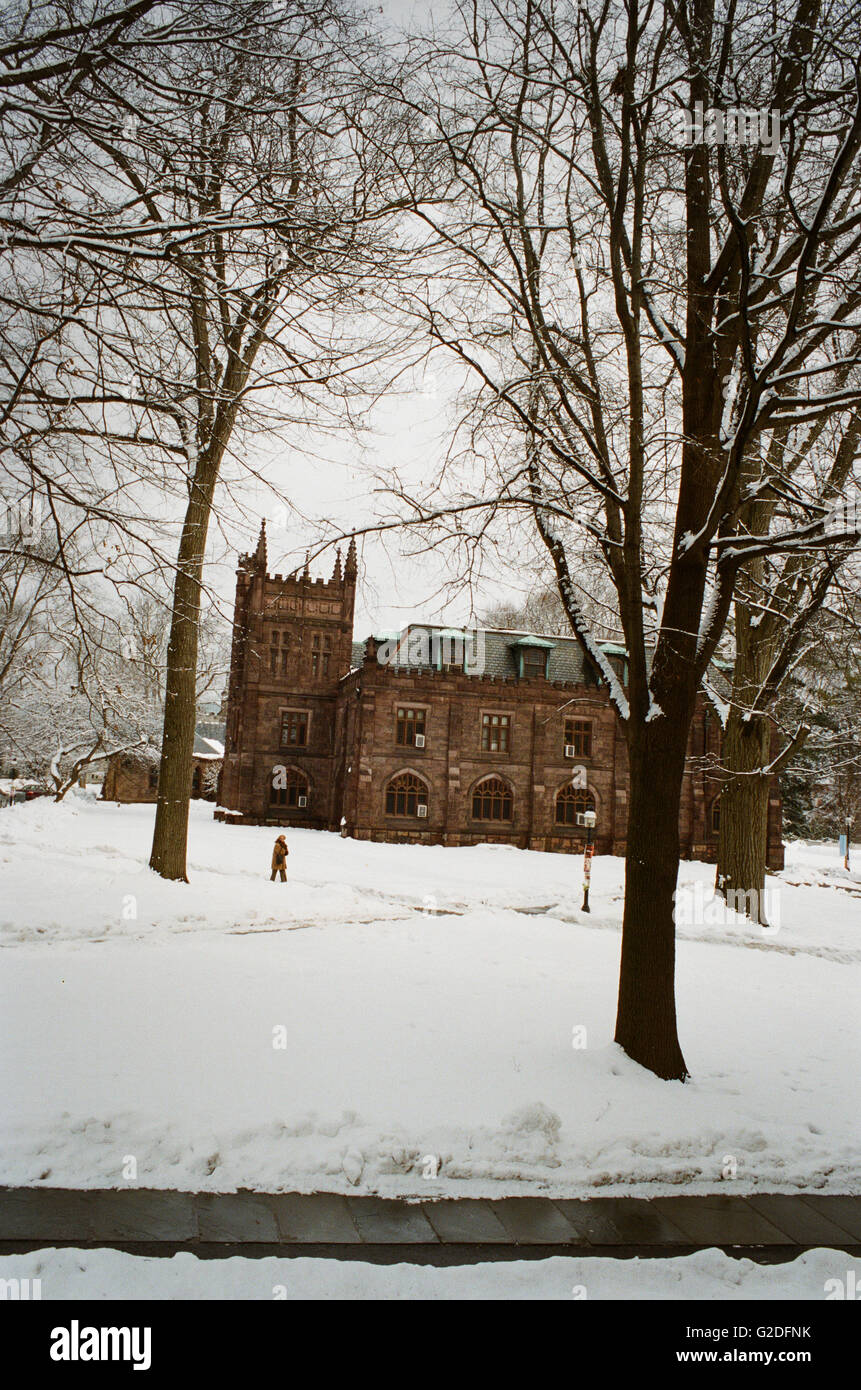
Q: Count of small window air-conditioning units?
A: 5